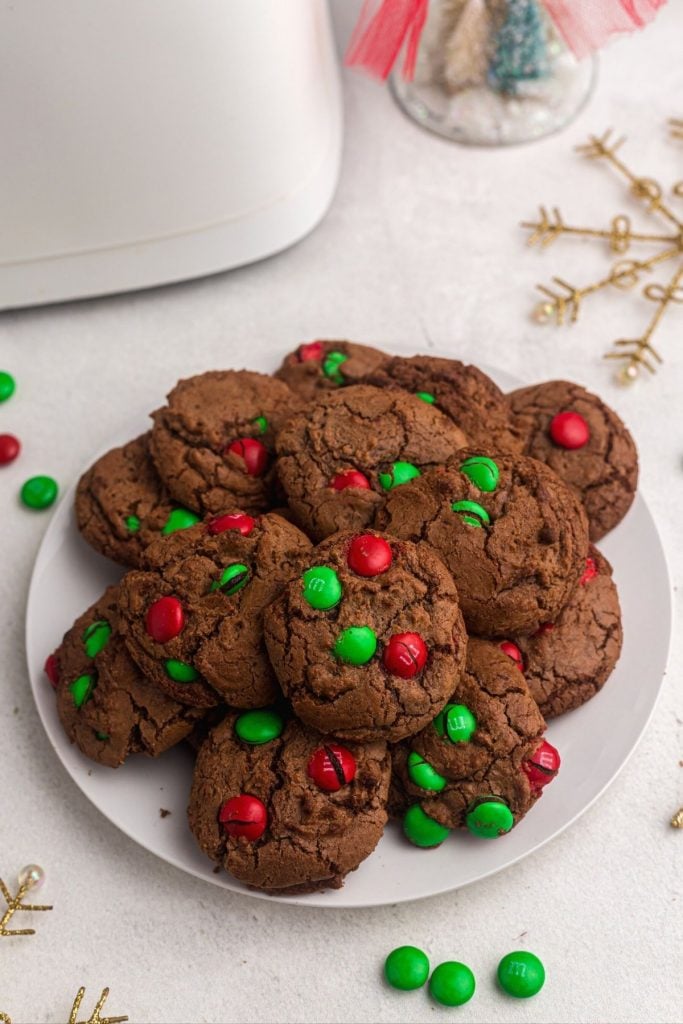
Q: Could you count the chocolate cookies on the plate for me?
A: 13